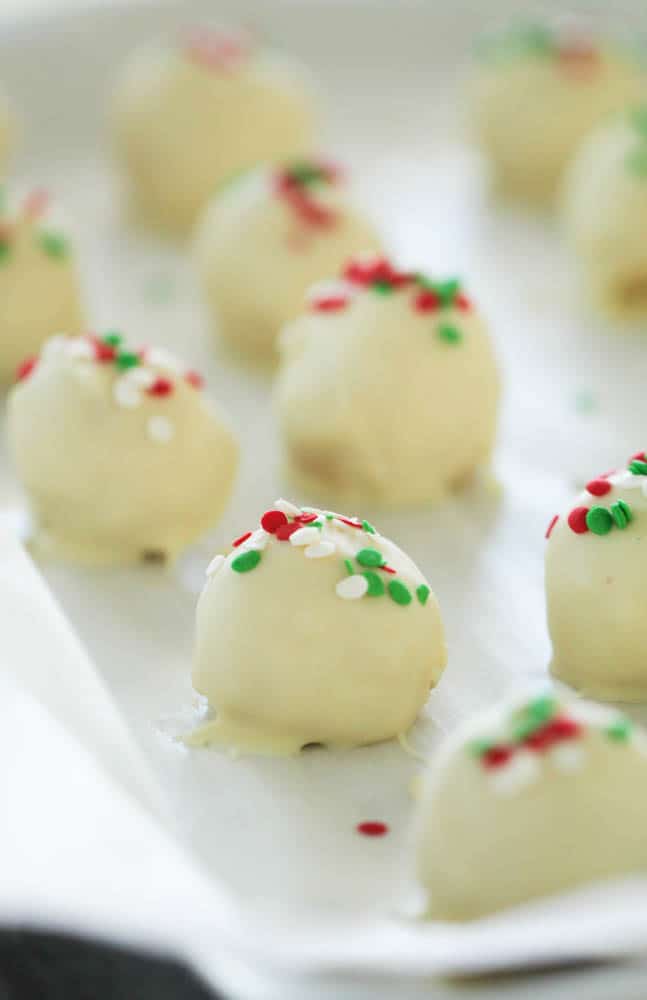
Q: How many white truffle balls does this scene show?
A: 11